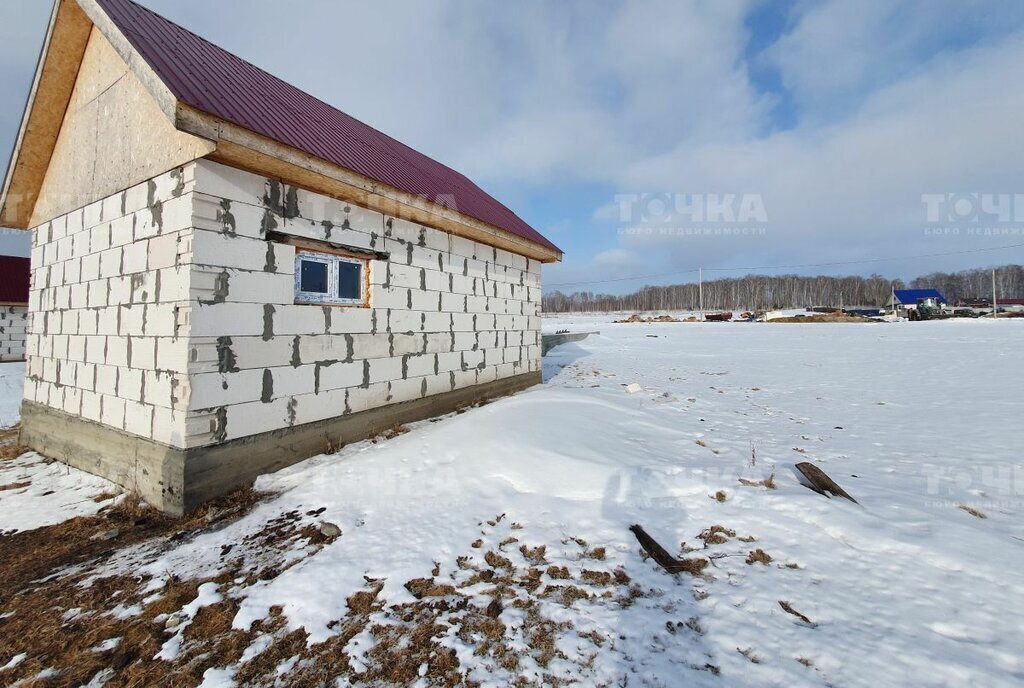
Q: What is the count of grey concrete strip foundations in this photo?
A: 2